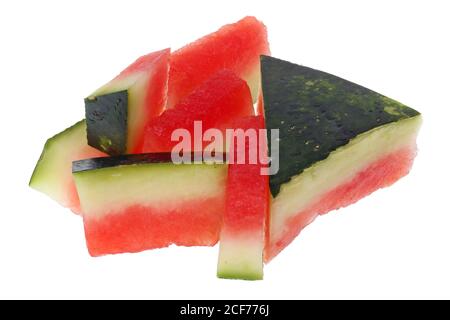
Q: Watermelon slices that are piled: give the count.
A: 7